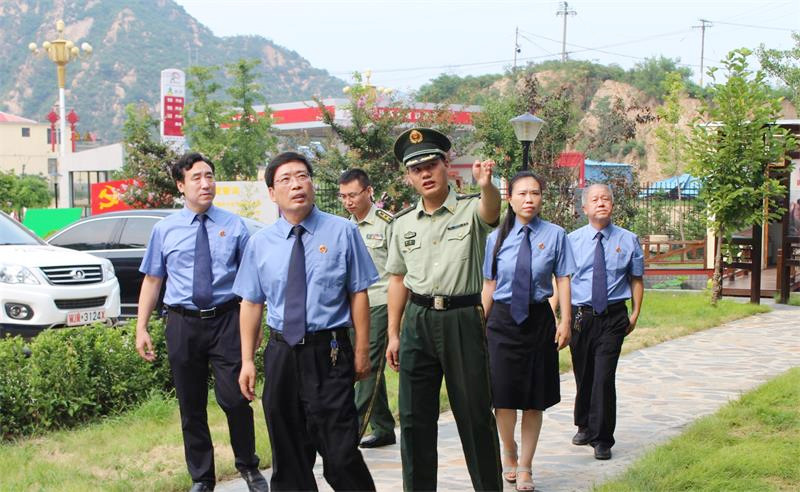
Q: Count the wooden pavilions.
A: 1